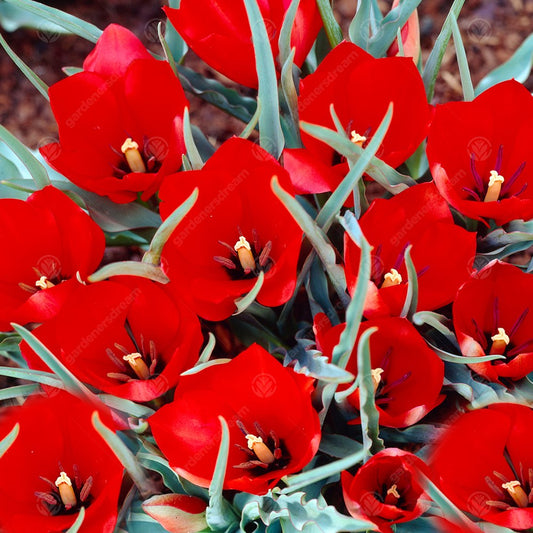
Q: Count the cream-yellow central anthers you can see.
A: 13